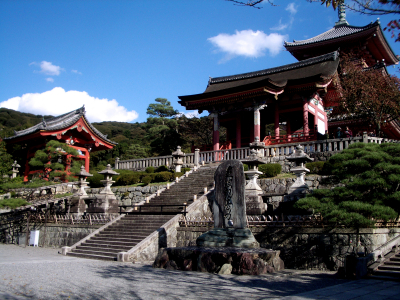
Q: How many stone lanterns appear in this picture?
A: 7